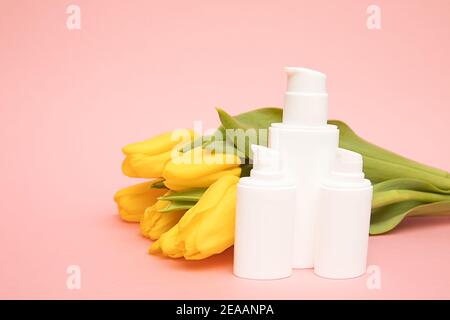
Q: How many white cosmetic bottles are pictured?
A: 3